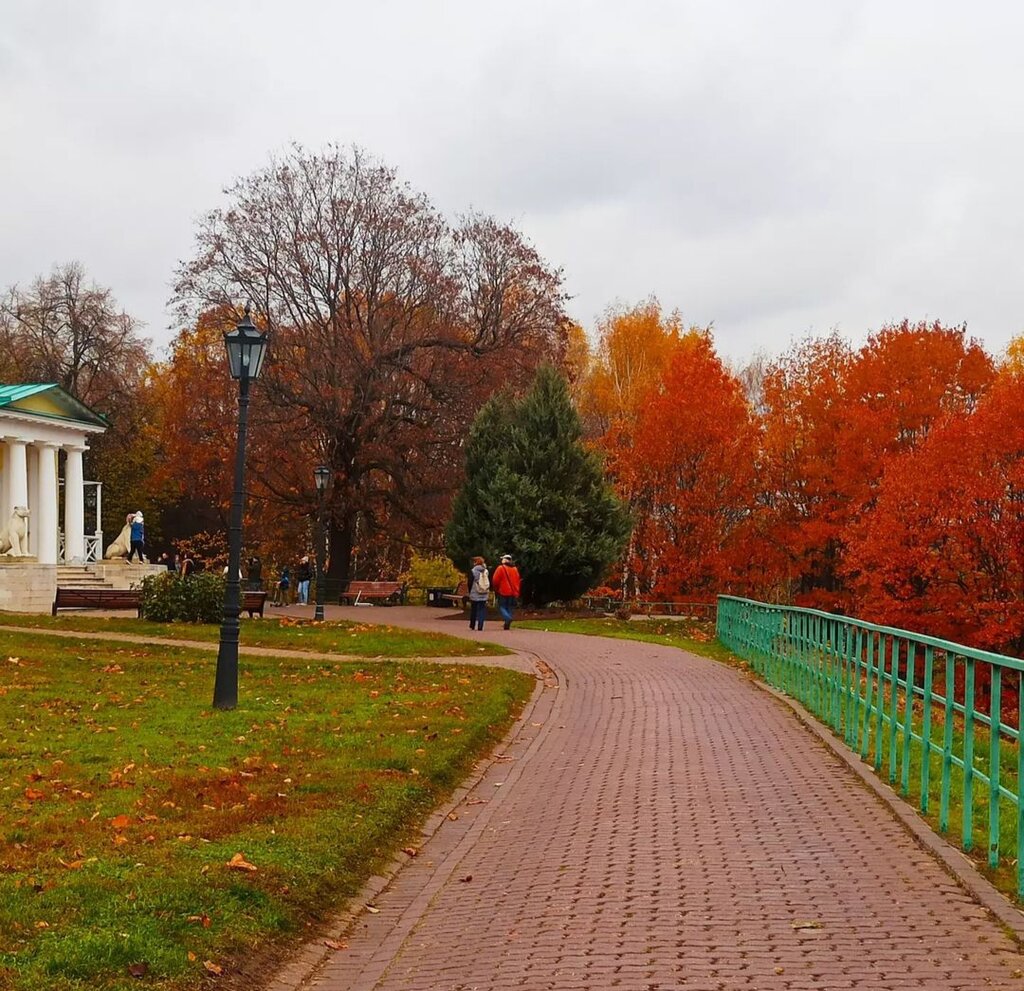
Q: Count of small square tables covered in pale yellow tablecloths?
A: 0